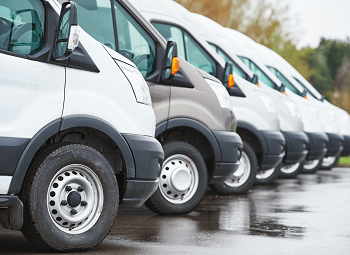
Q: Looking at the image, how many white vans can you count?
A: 6